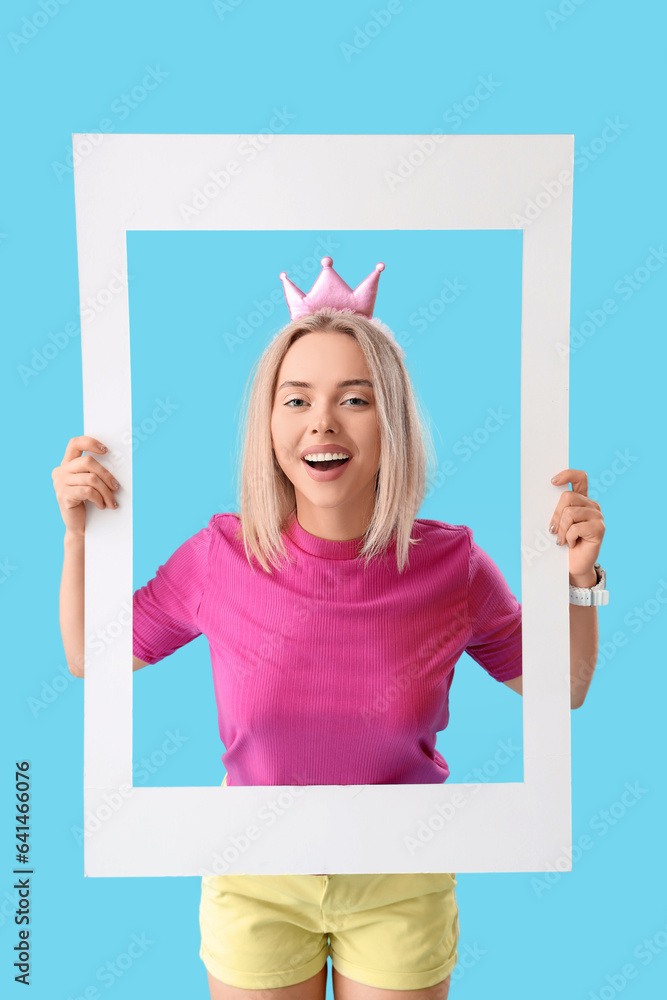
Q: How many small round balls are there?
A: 3